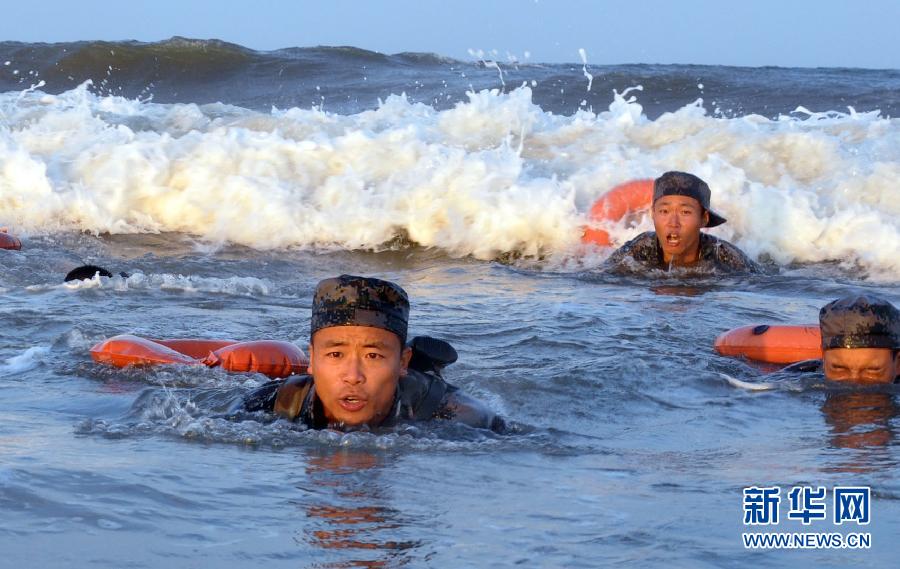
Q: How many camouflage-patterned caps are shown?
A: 3